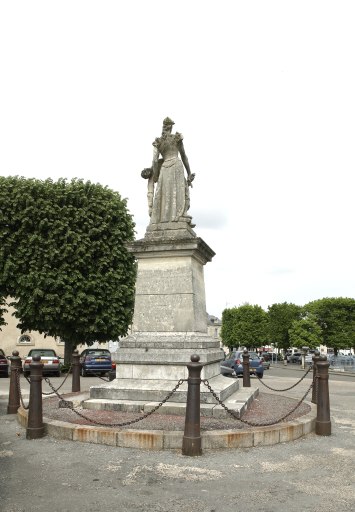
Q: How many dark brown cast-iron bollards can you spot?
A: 7